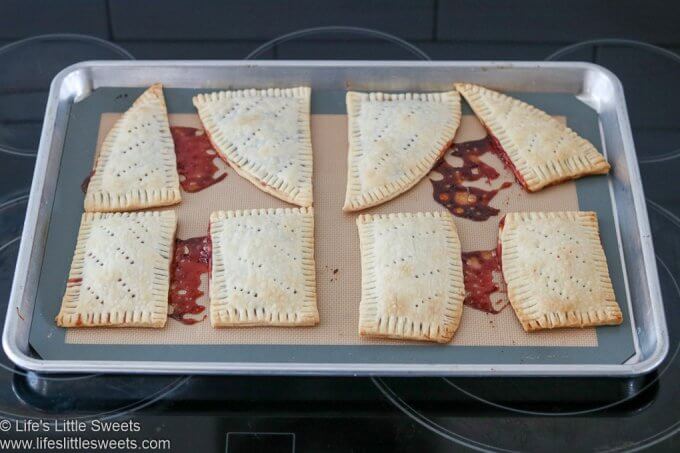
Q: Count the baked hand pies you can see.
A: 8